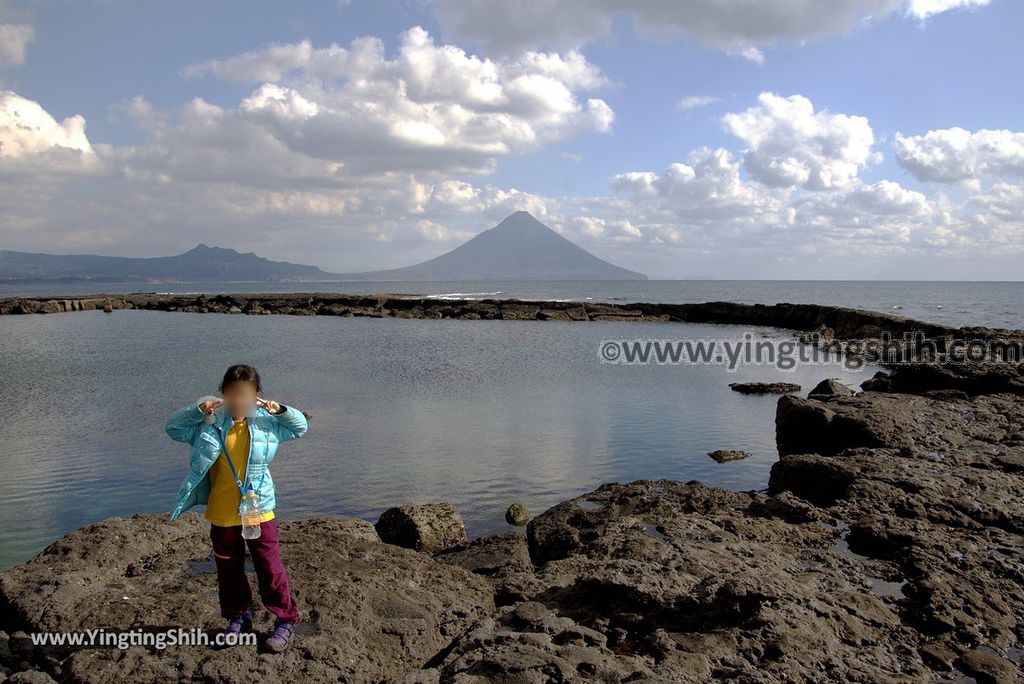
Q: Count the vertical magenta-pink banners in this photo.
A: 0